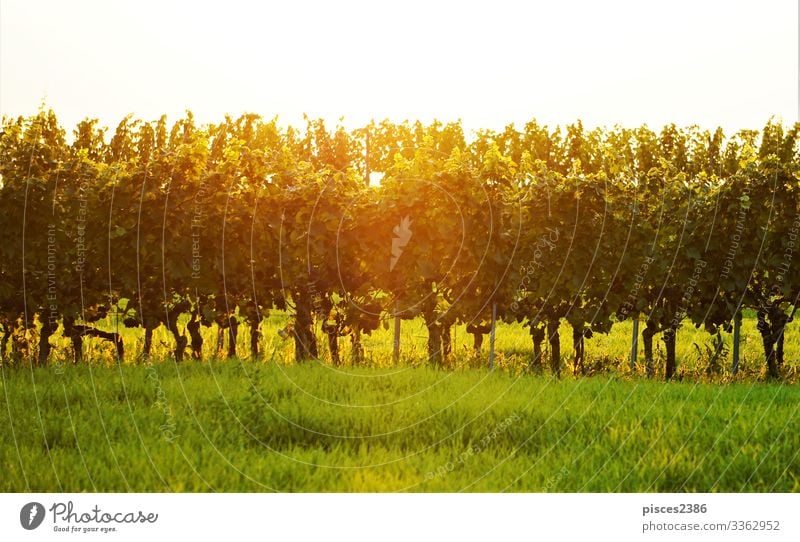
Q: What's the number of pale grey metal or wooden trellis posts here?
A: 4